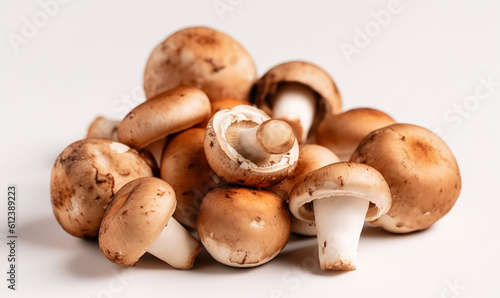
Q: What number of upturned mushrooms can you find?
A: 1